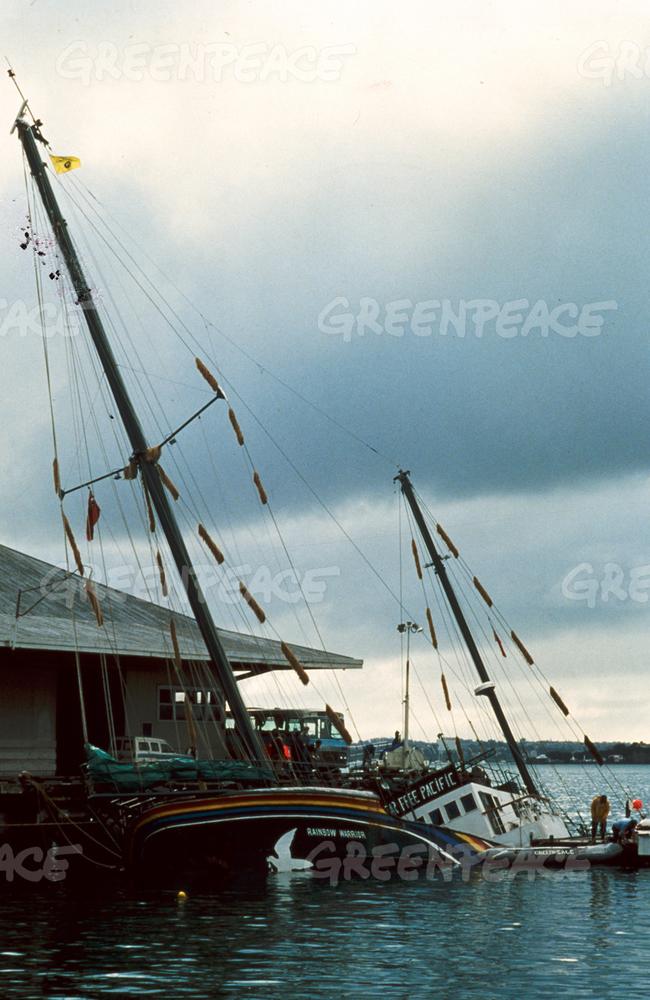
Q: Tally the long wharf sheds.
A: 1